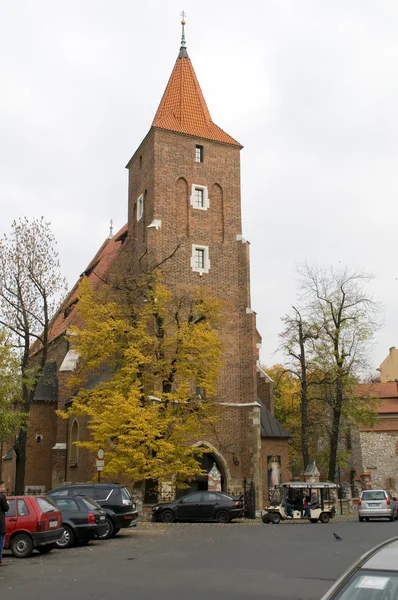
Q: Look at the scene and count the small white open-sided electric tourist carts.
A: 1